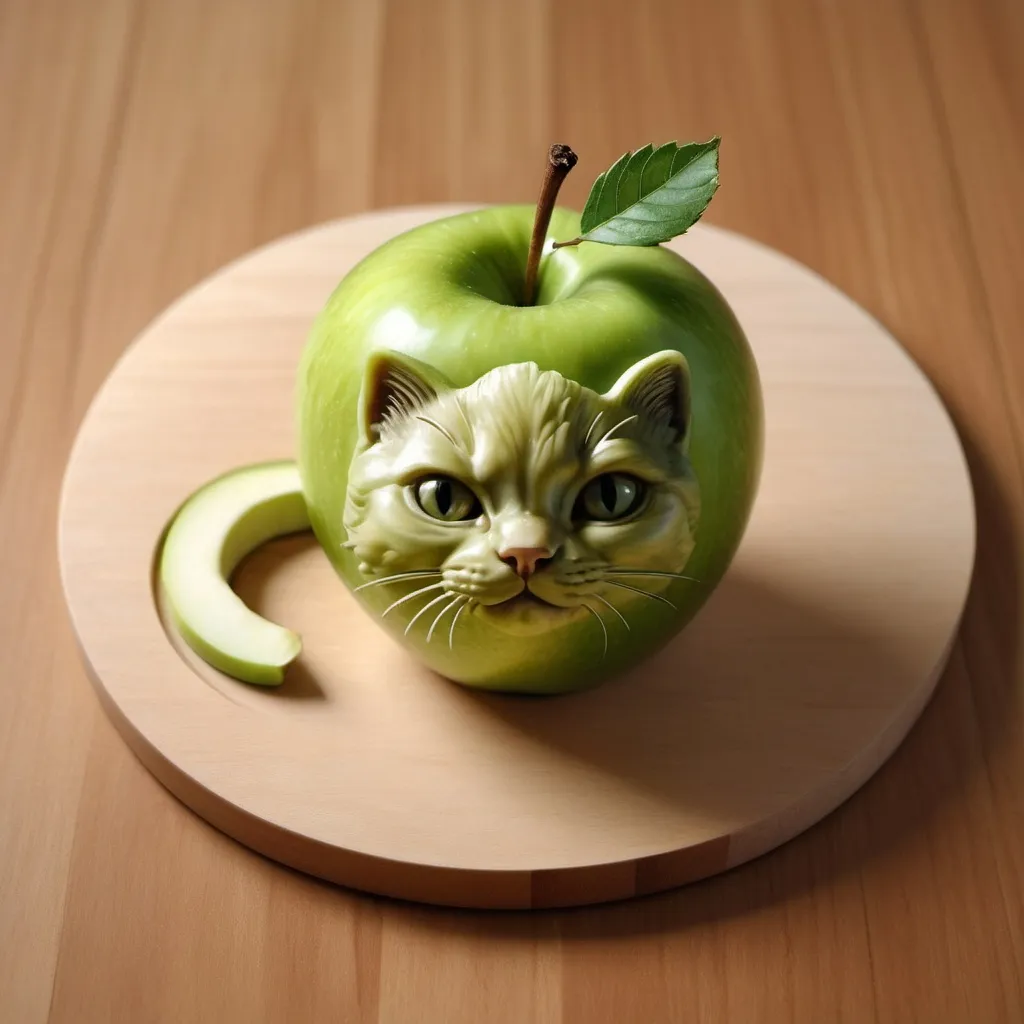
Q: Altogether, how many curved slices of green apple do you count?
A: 1